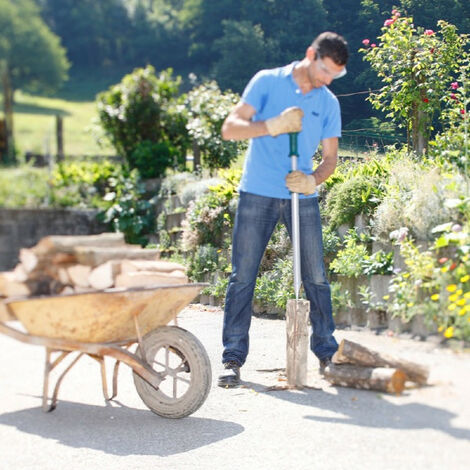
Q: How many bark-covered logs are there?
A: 2